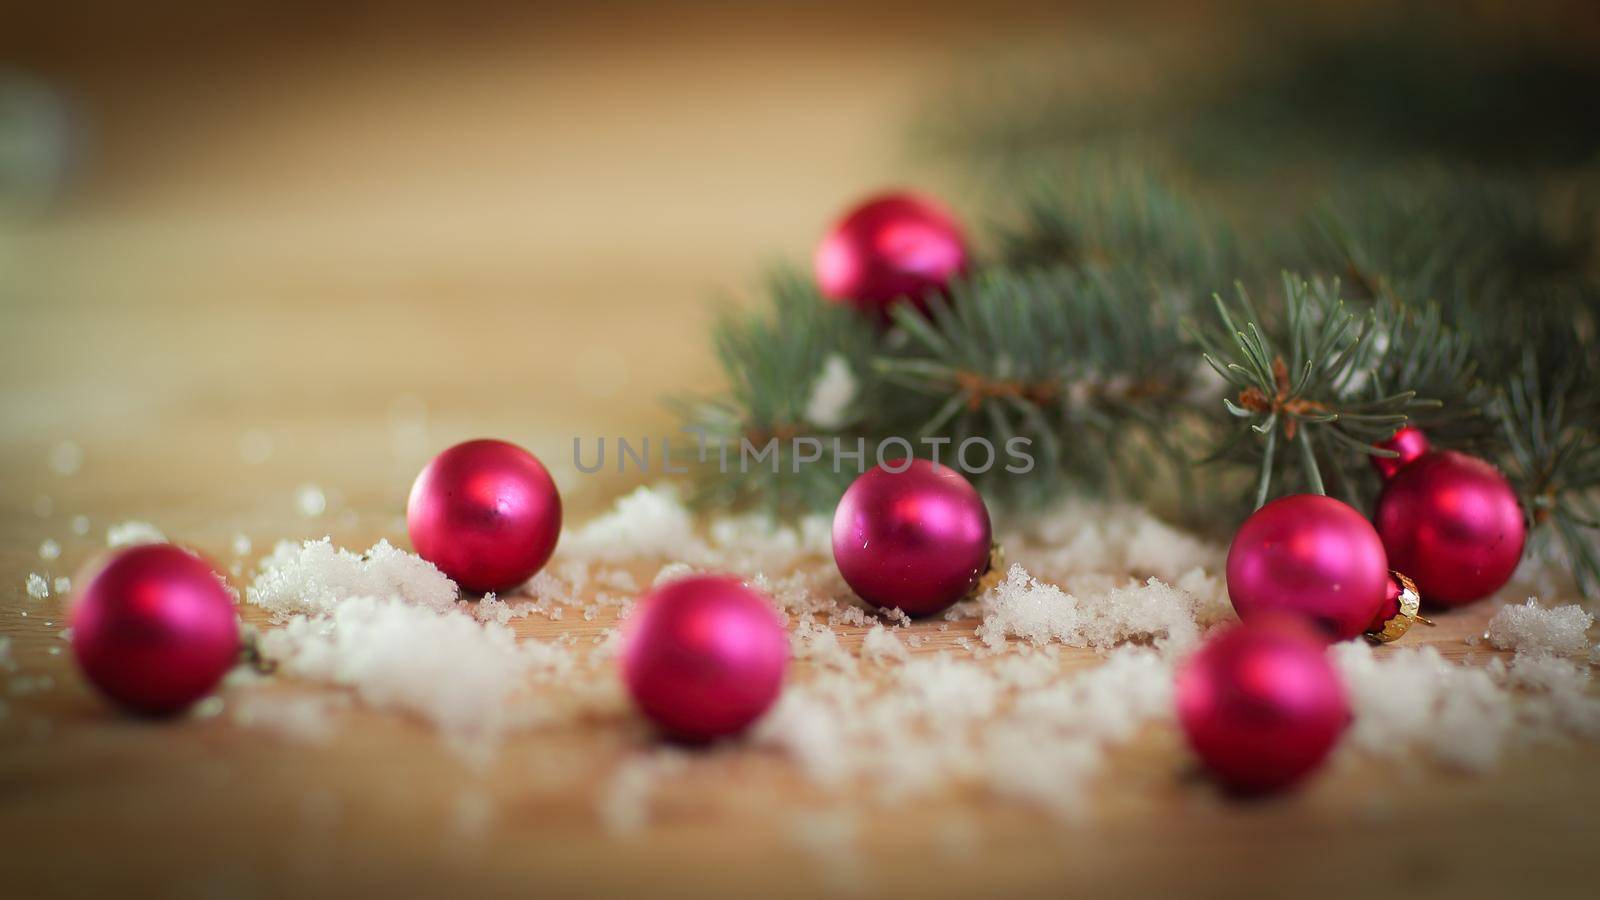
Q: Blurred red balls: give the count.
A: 4